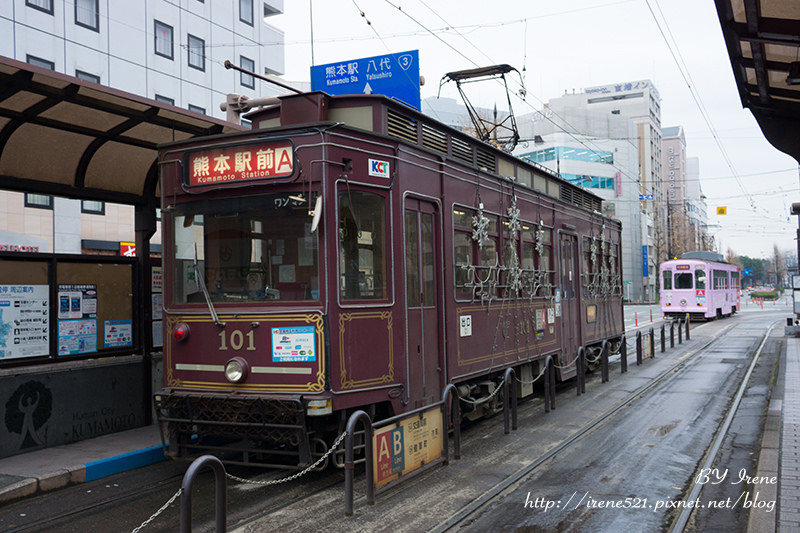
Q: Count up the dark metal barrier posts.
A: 14